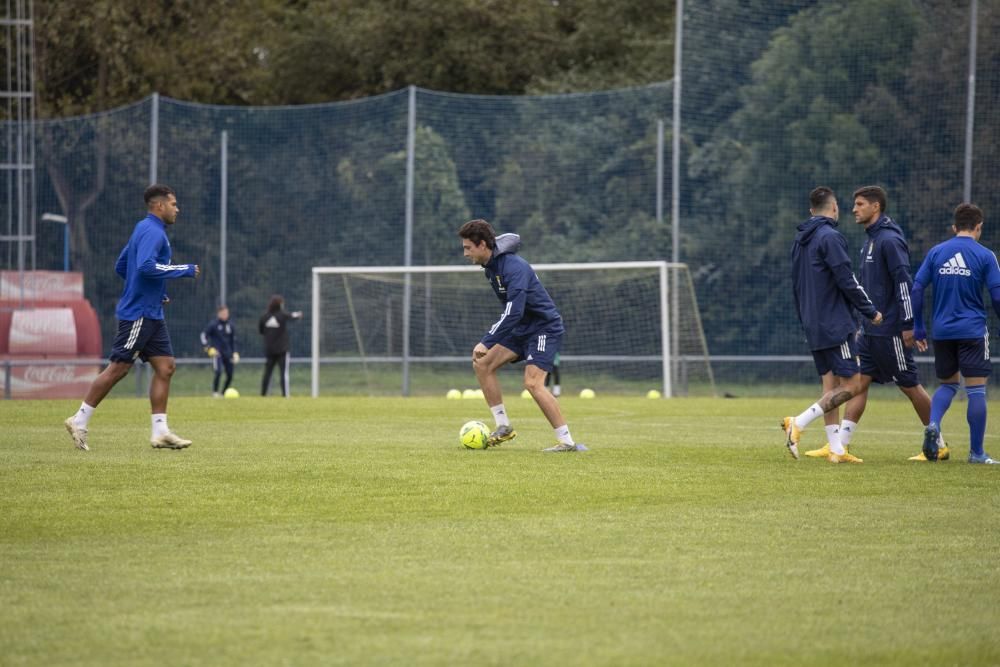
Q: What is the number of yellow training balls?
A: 8